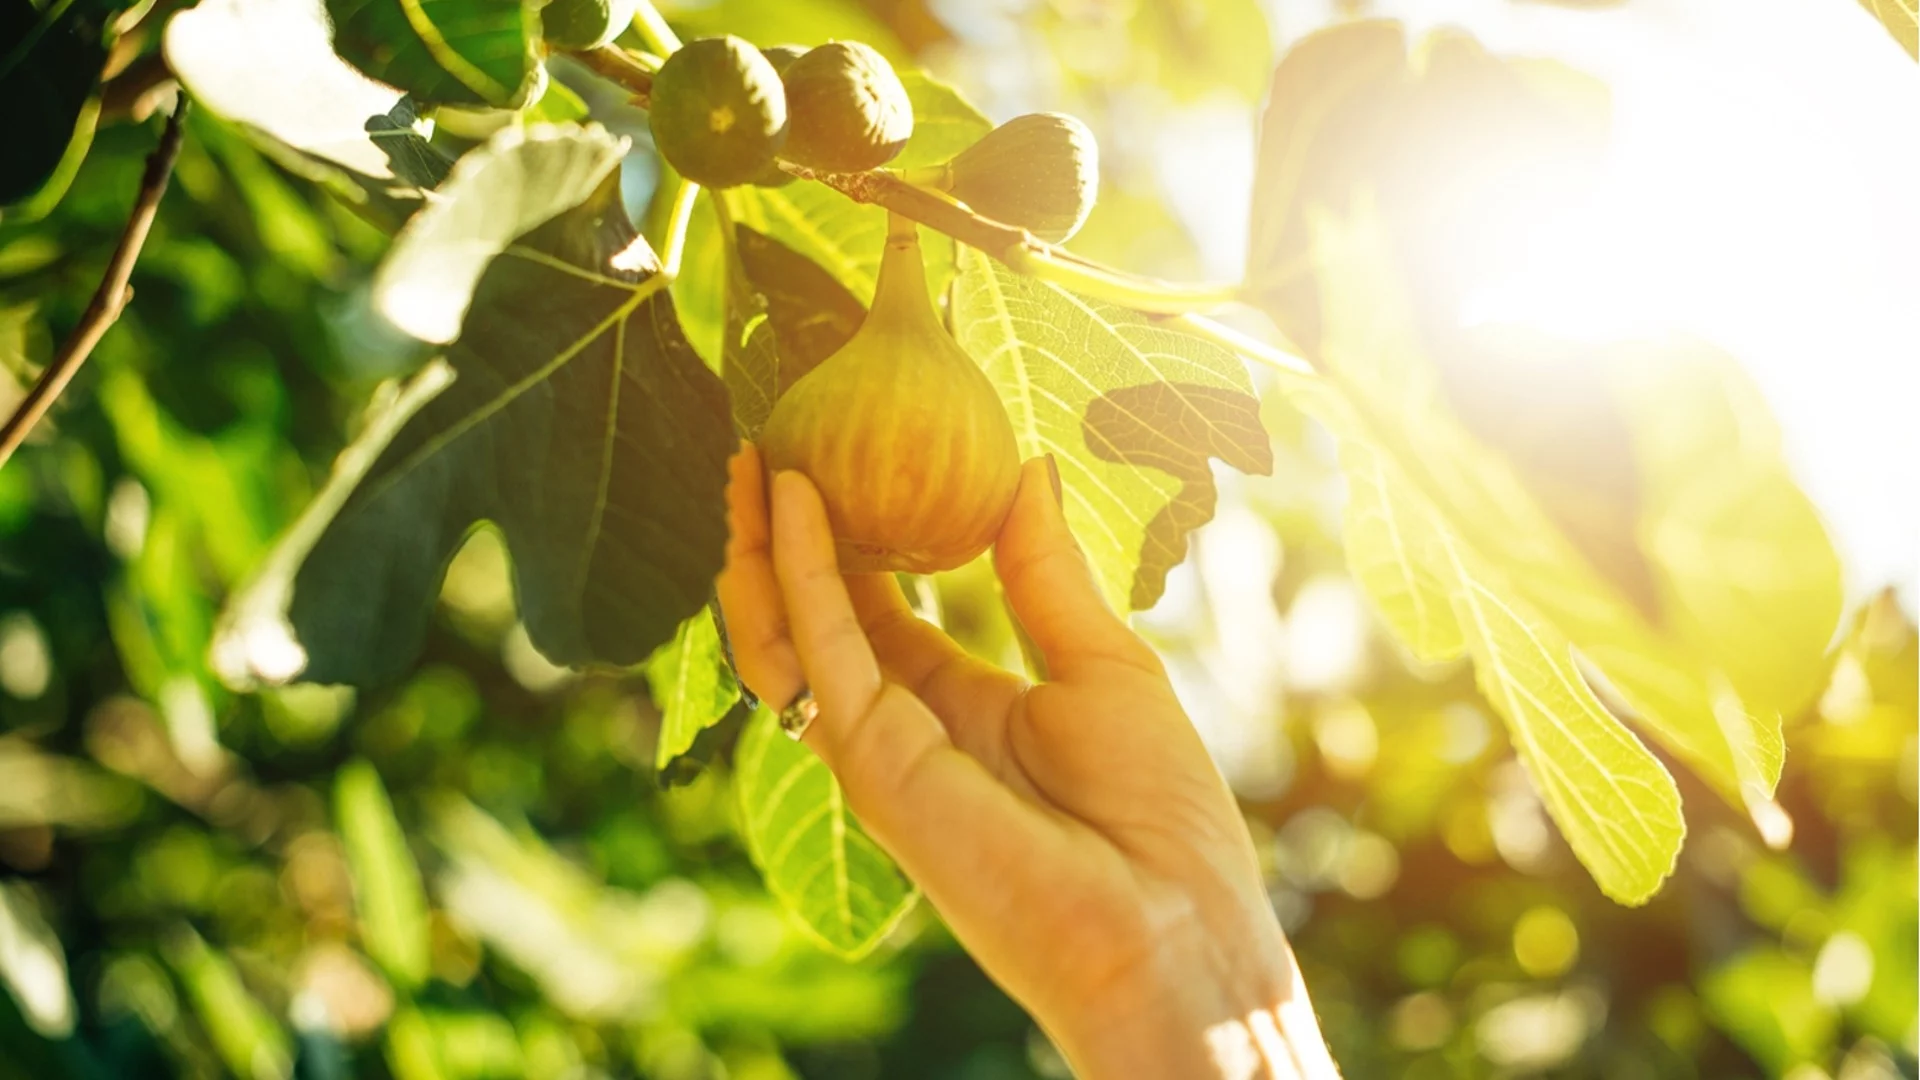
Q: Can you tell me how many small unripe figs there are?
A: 5